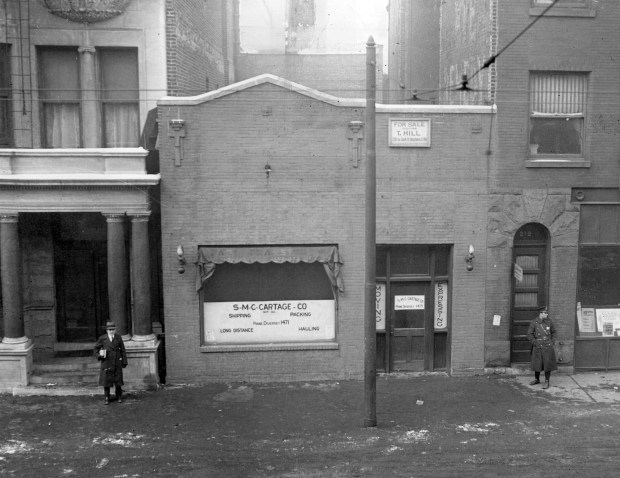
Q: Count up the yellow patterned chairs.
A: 0